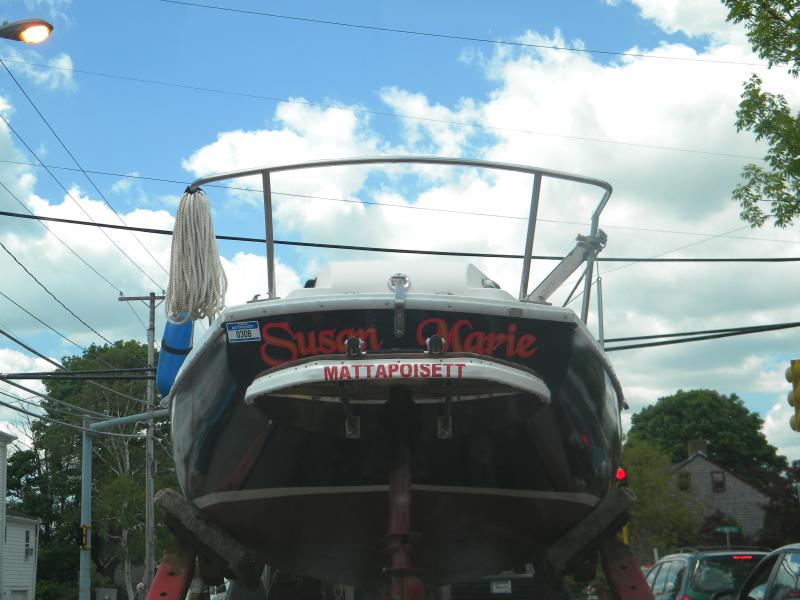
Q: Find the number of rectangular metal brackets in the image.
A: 2